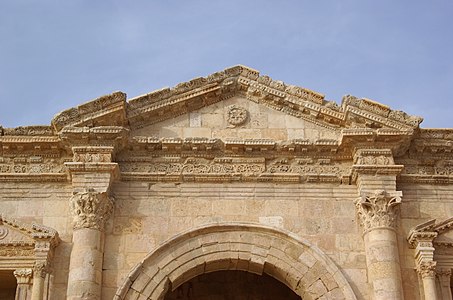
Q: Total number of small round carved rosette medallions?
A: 1